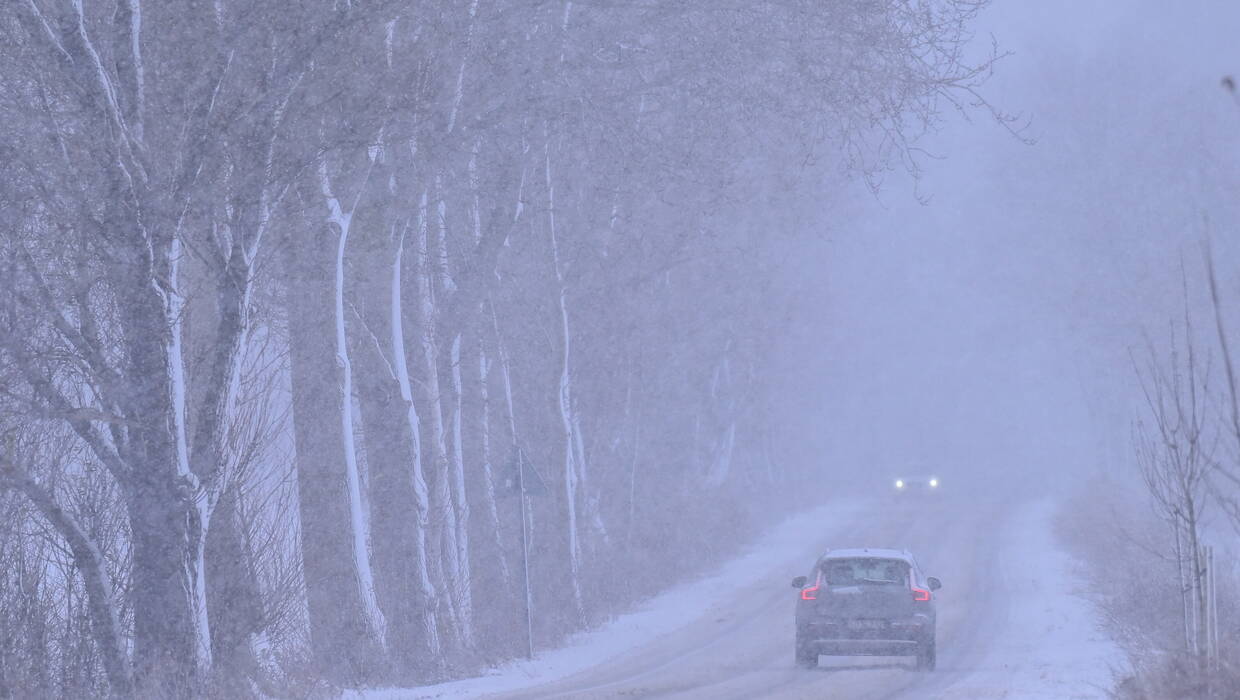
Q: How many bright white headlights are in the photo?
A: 2